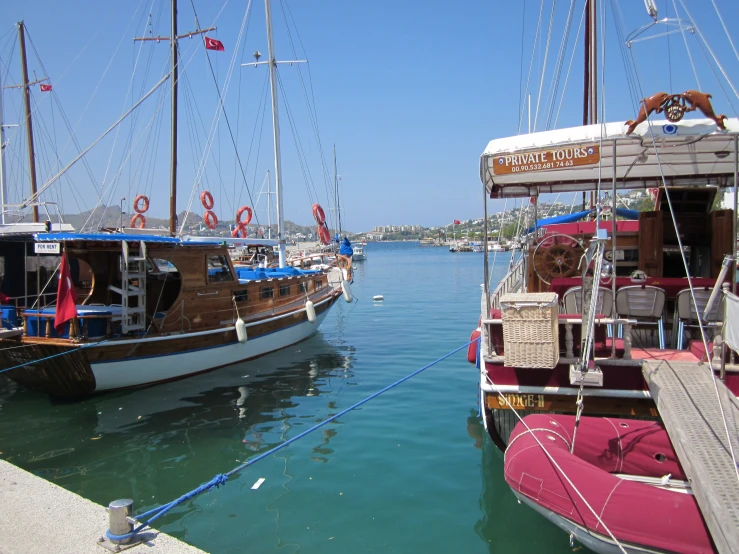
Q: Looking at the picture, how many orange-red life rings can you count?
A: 8